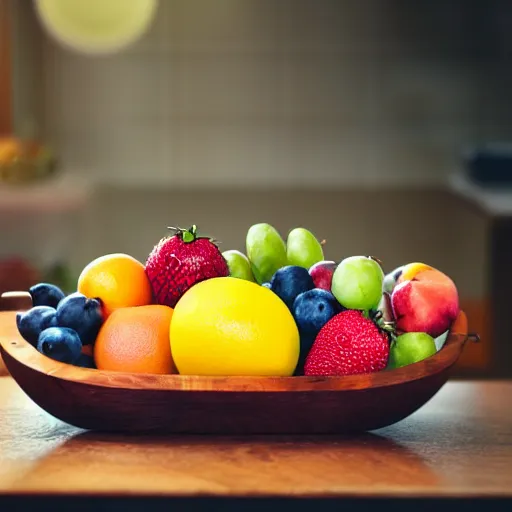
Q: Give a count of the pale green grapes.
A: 5